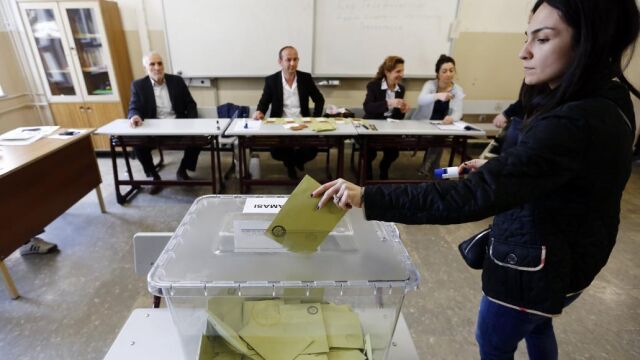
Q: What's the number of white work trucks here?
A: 0